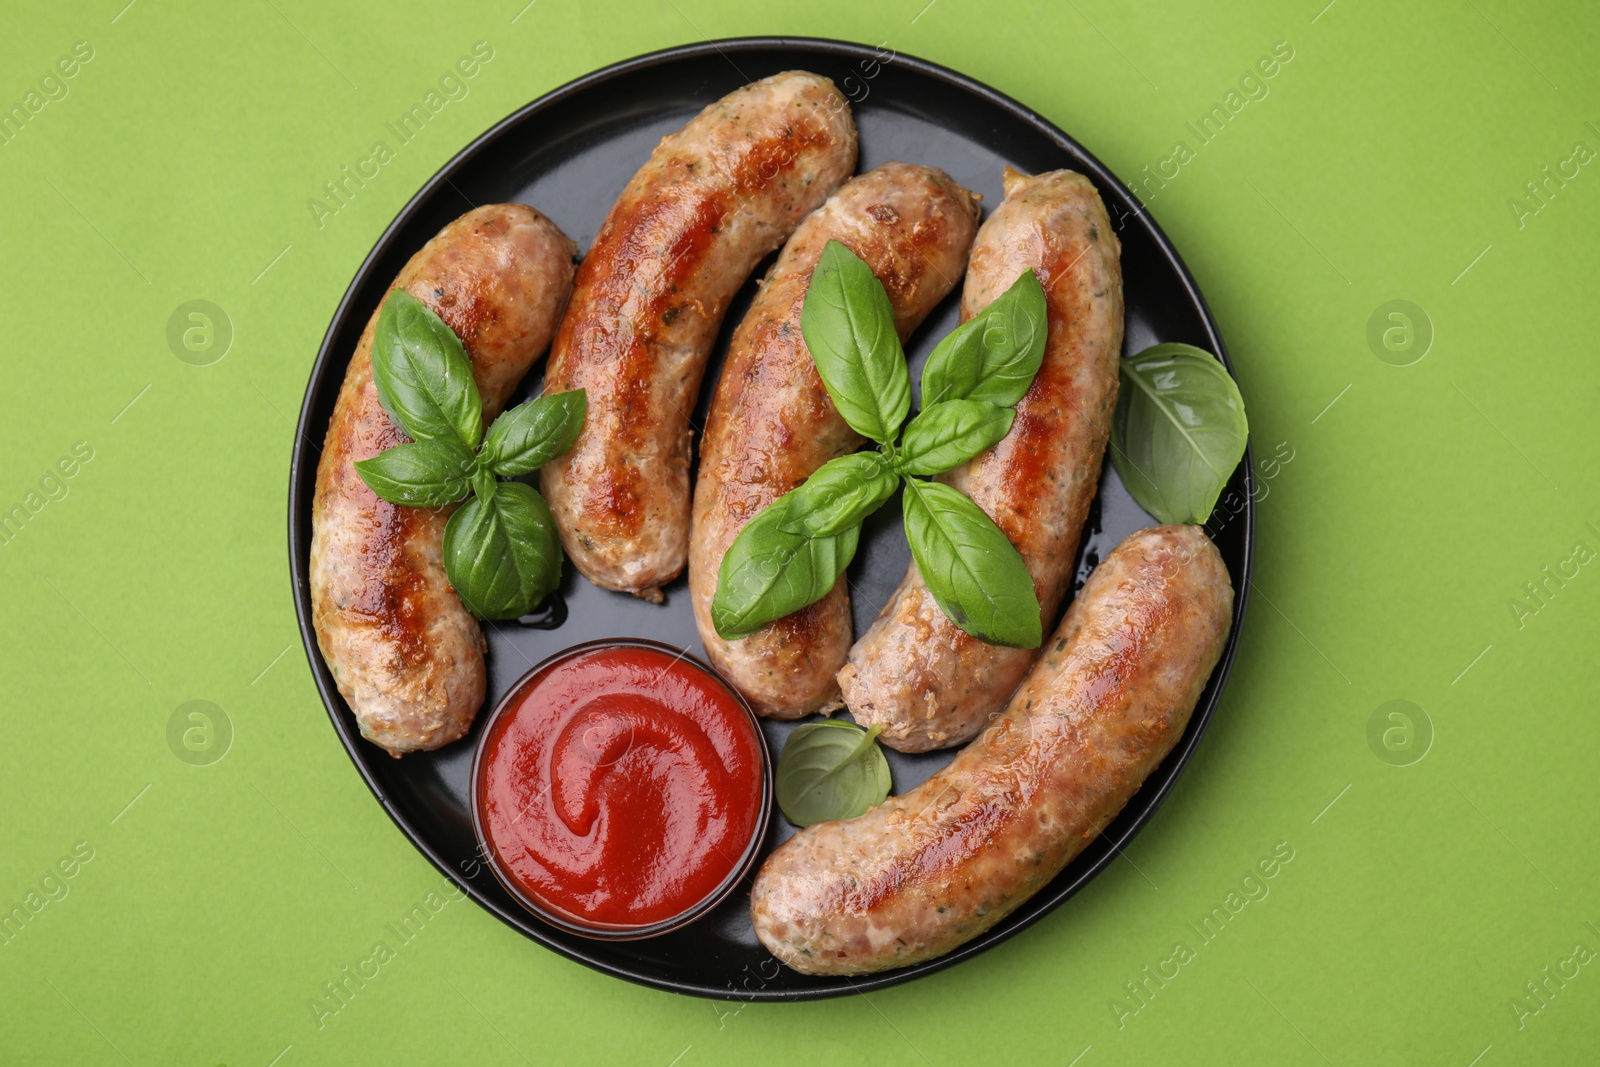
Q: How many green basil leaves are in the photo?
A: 12